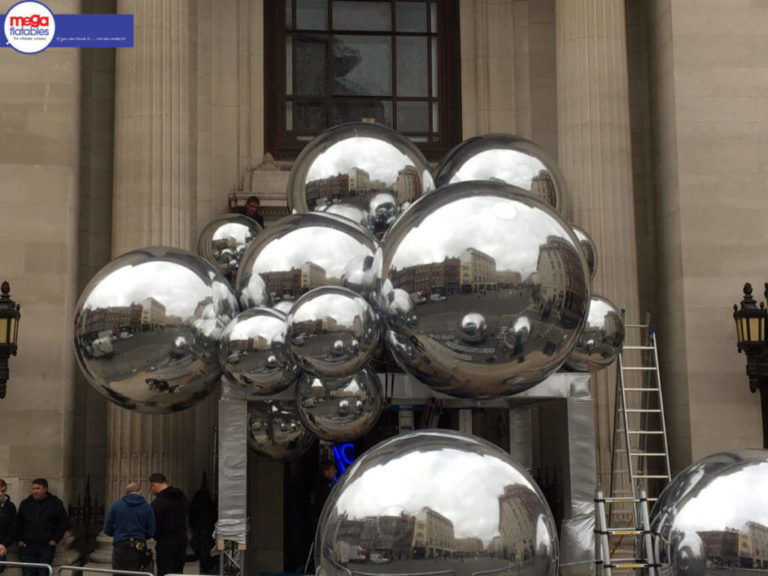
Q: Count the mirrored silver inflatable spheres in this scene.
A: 14